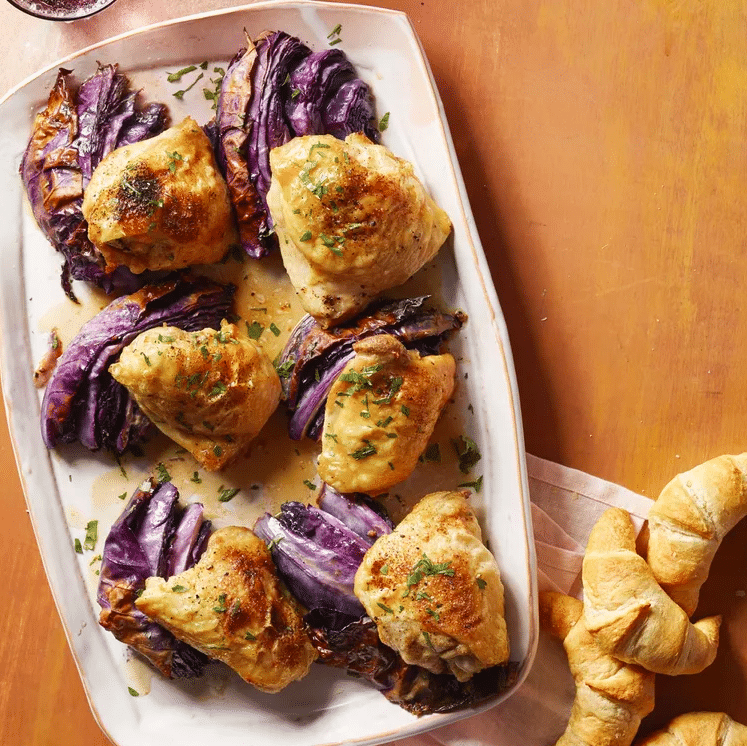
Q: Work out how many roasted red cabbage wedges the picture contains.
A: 6